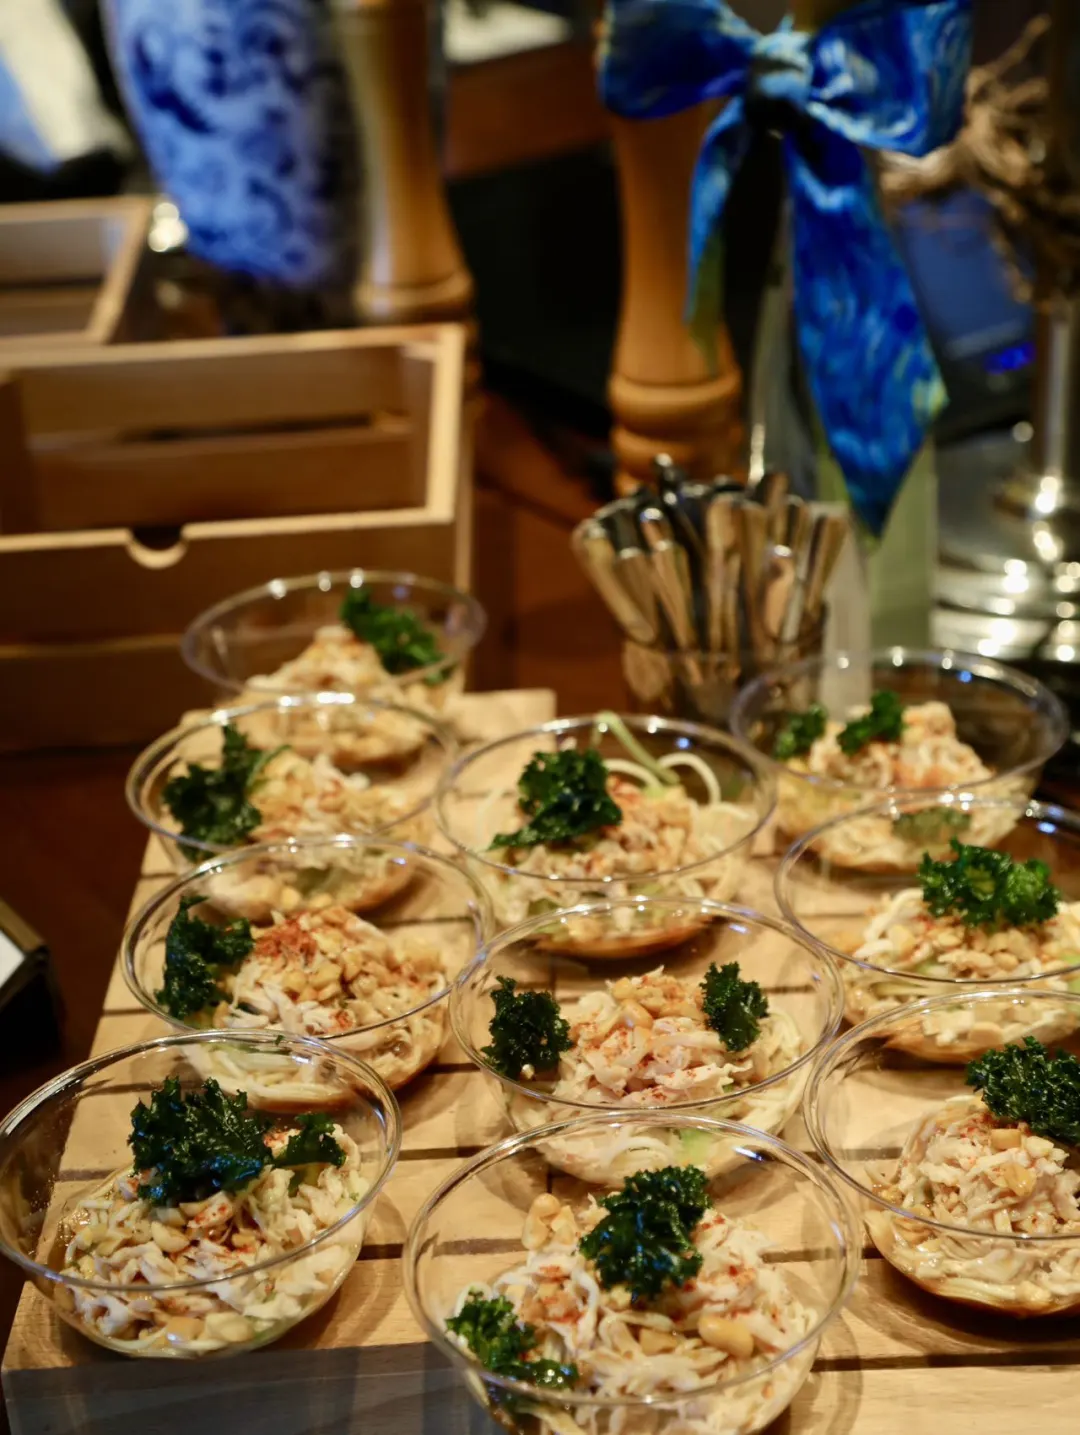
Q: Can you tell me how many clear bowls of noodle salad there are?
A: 10